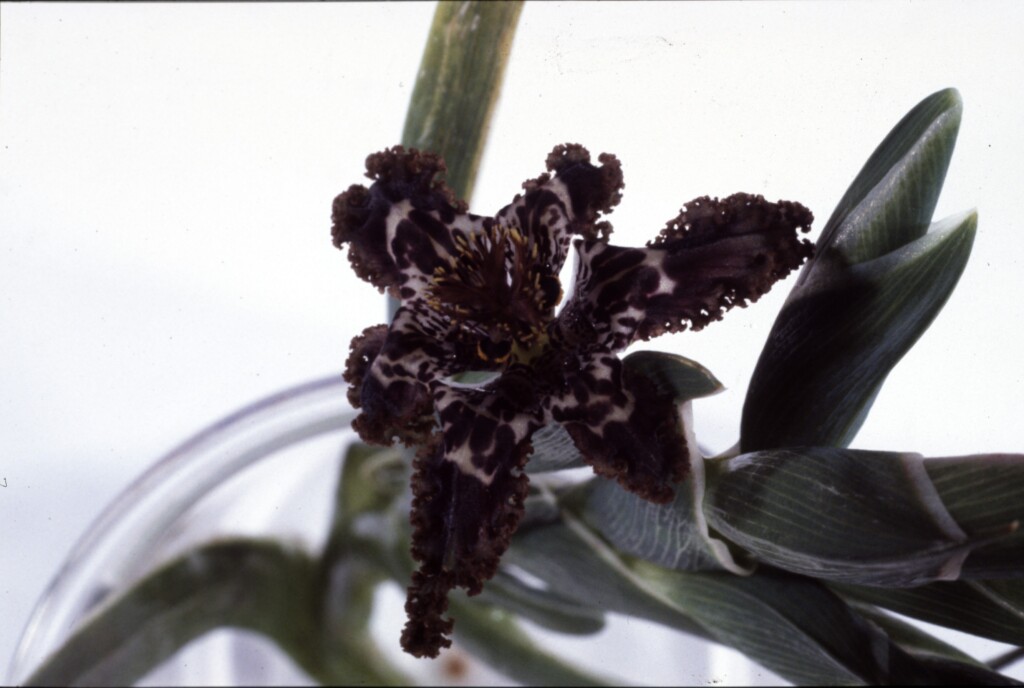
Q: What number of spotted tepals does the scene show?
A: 6